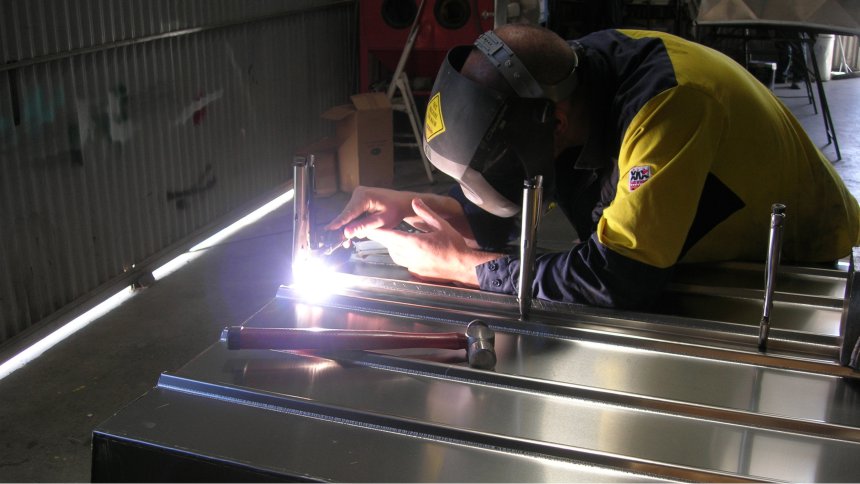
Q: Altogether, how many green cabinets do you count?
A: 0